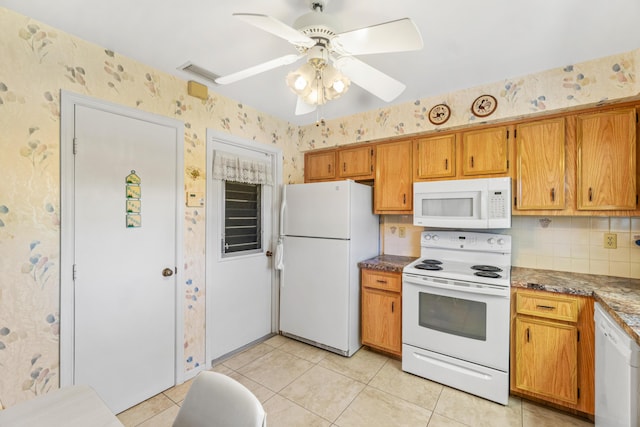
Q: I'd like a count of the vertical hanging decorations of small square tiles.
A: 1